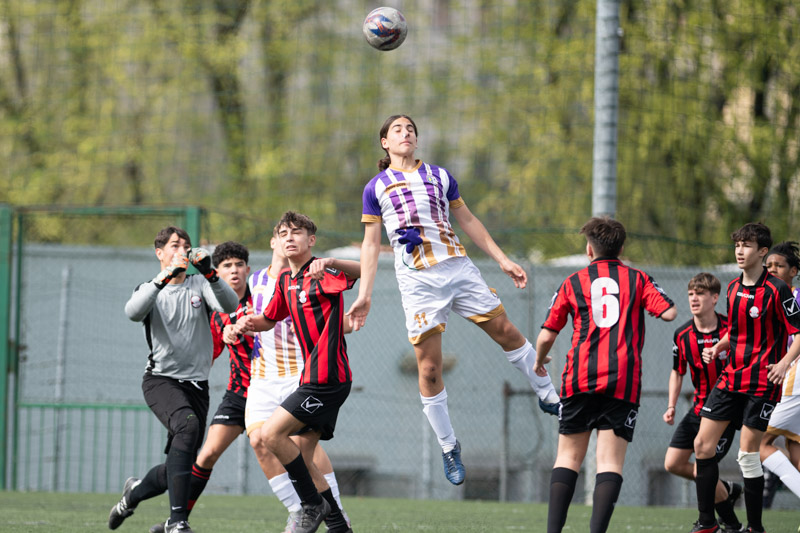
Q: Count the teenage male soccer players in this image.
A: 9